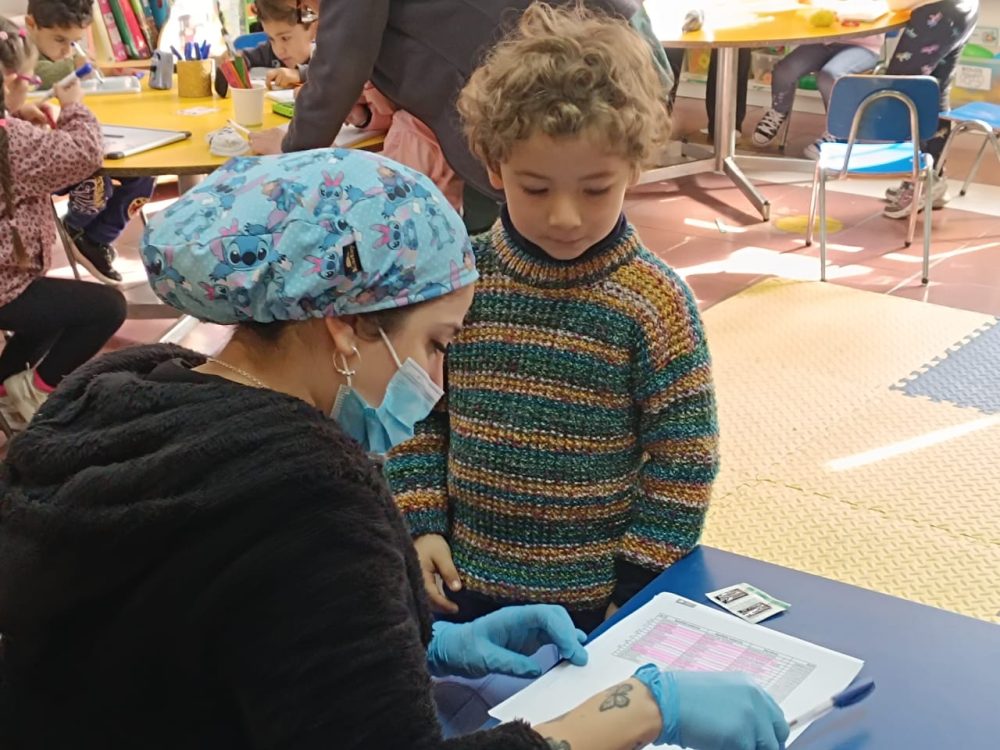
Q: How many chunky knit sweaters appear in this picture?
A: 1